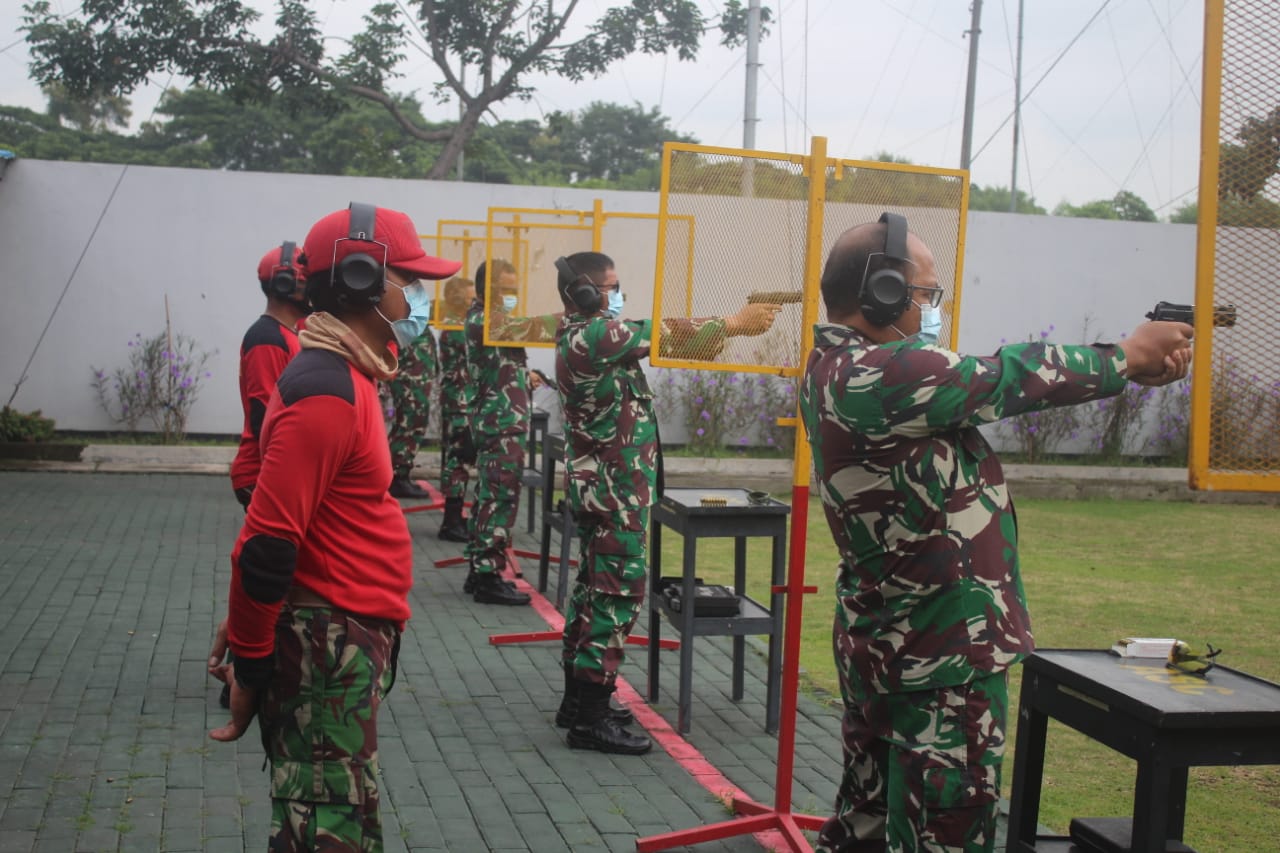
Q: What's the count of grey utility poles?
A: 3